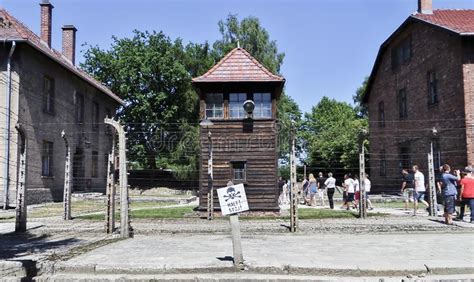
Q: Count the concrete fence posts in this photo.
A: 8